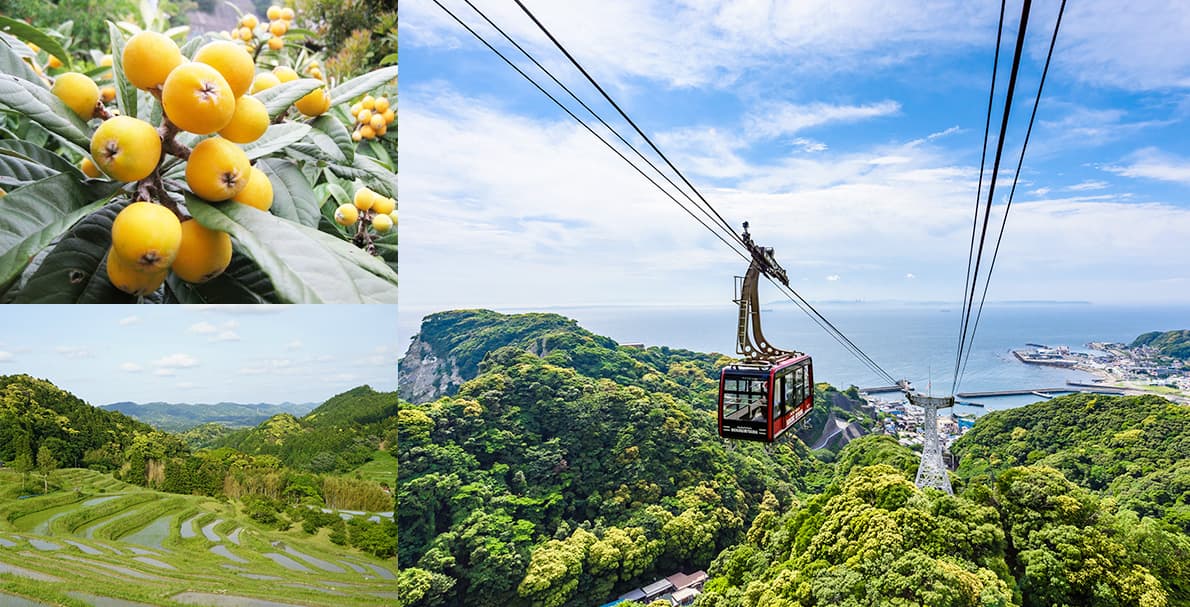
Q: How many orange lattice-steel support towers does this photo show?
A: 0